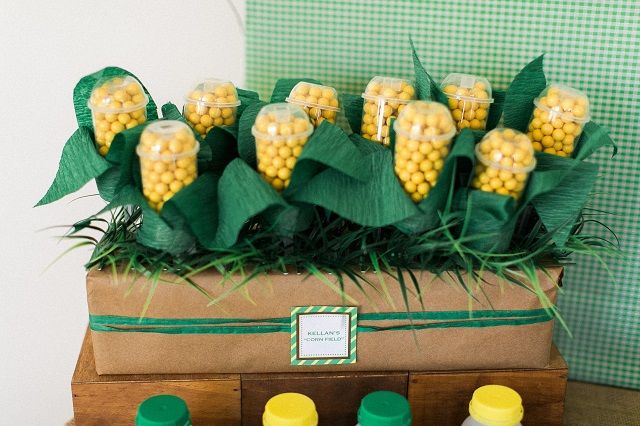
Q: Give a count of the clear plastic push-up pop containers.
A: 10